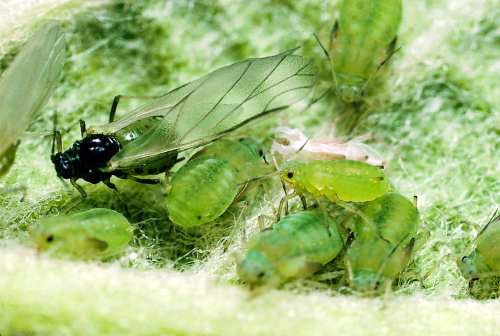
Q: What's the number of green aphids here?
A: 7